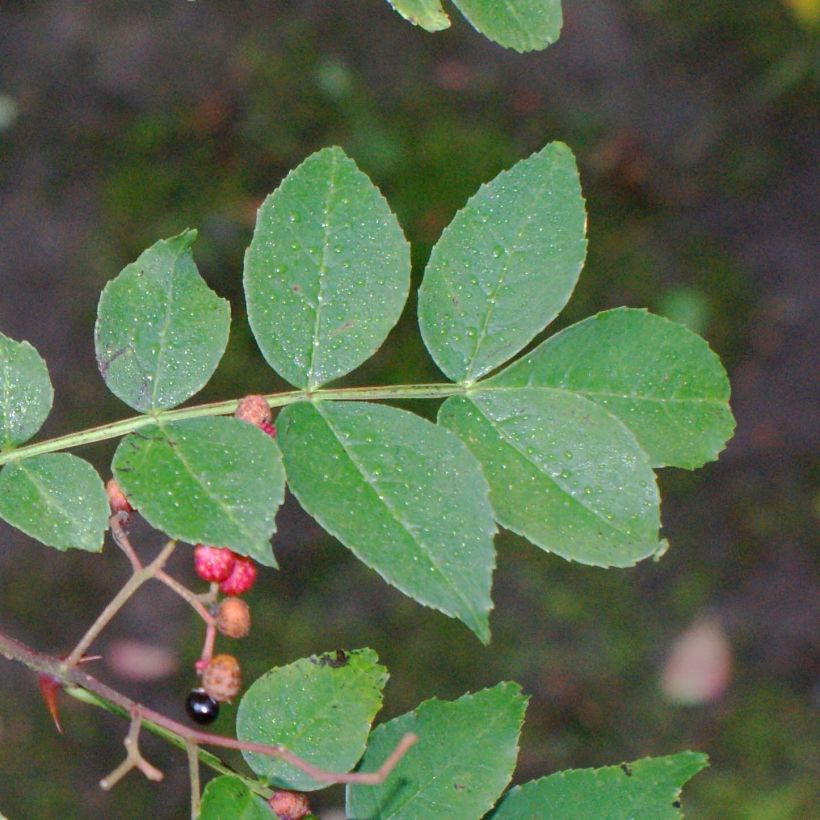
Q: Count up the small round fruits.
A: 9